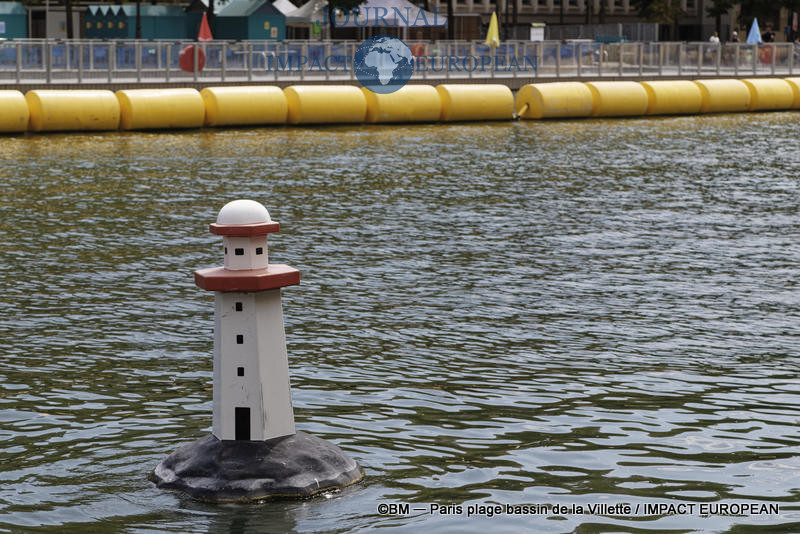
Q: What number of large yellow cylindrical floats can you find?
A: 13